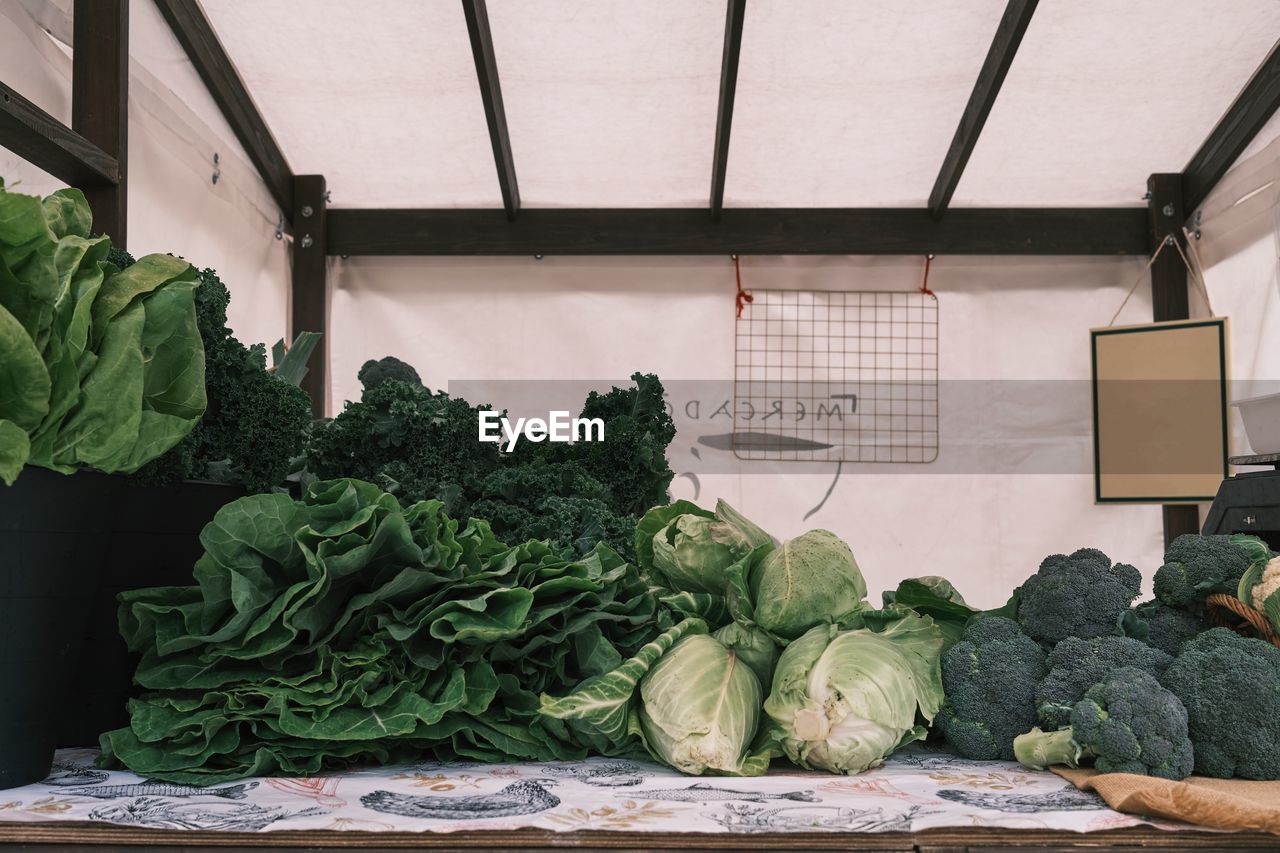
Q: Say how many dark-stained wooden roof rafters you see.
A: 5